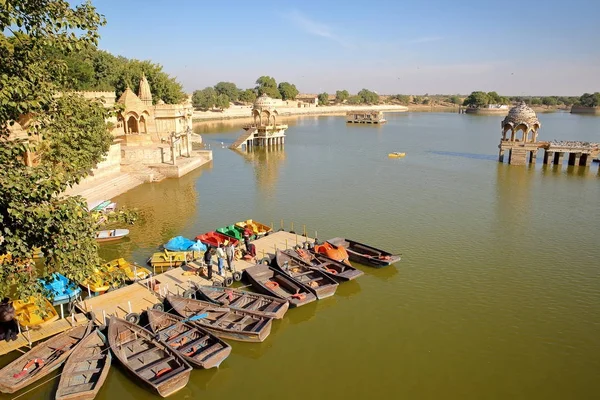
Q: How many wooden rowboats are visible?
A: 10